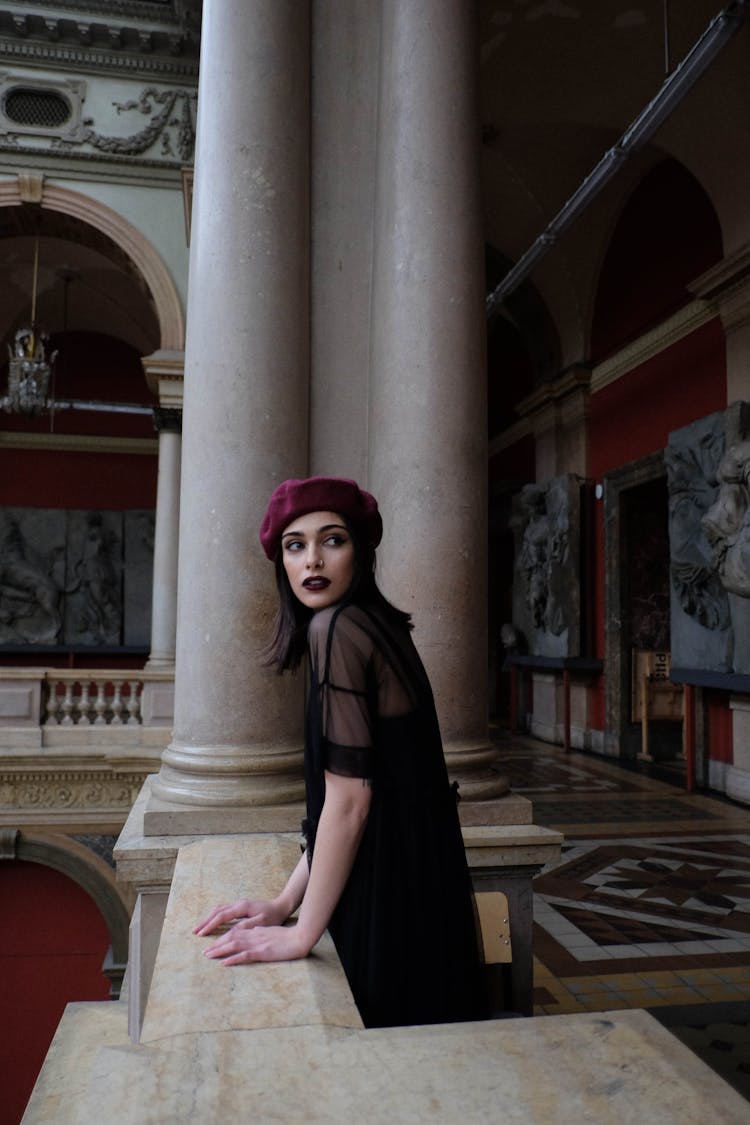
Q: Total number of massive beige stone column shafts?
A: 2